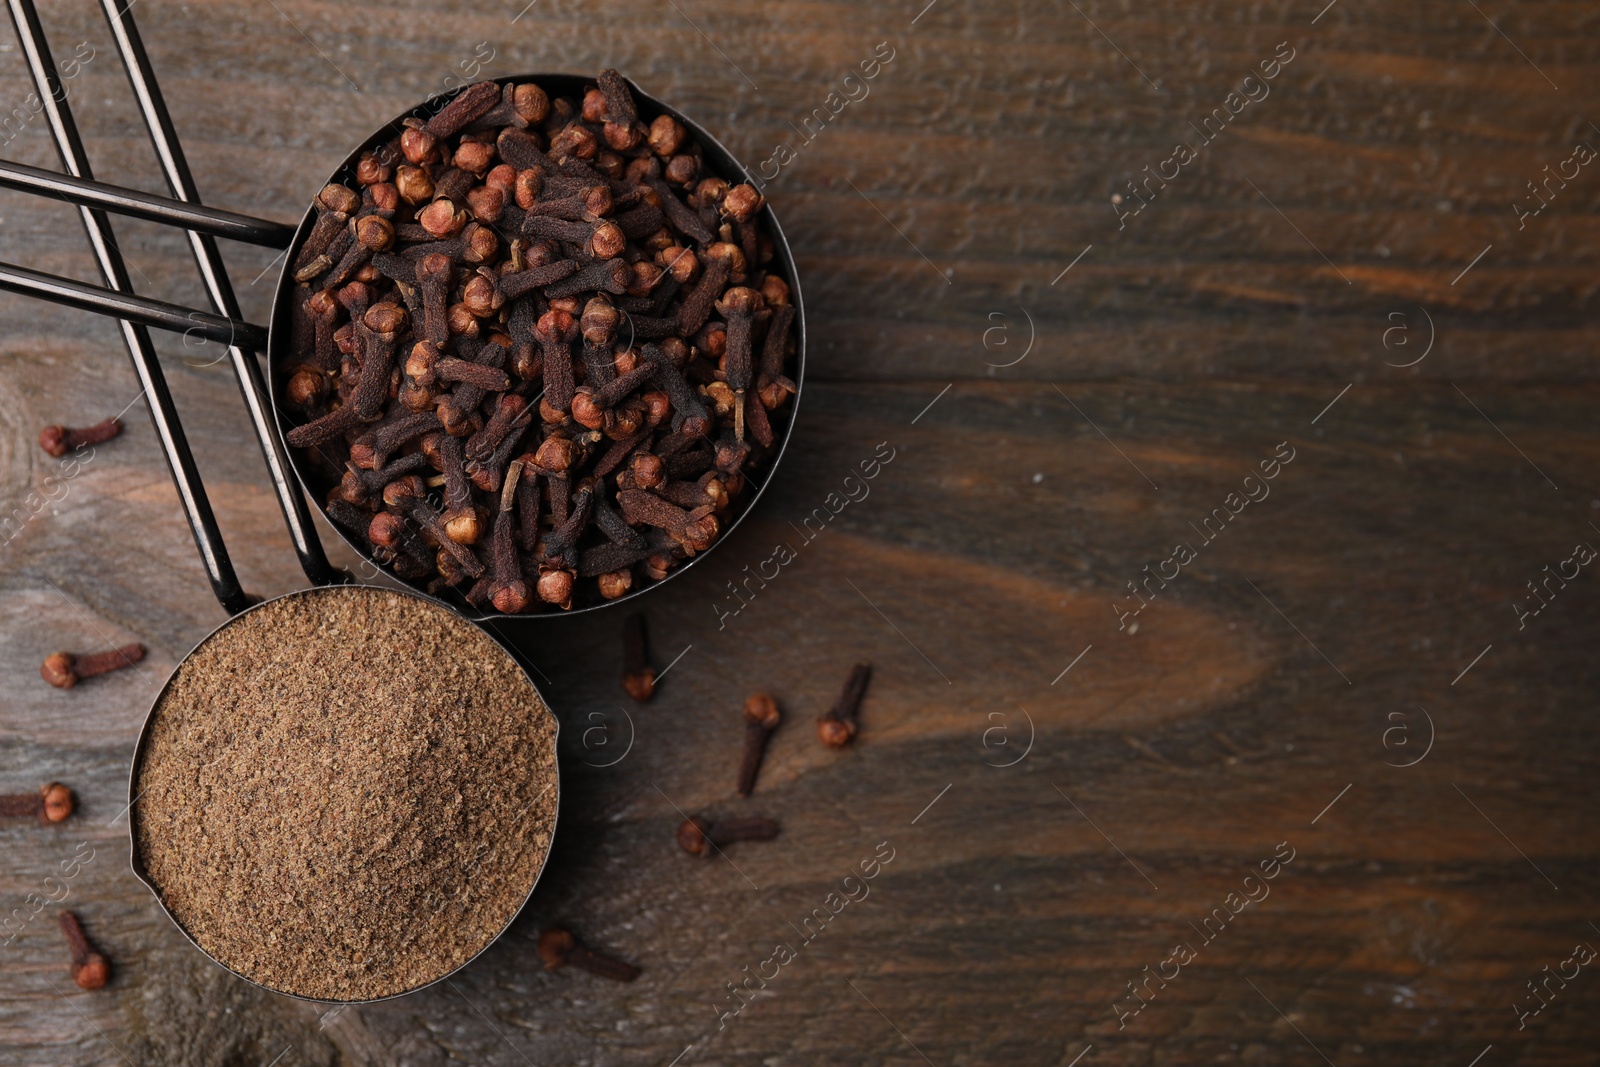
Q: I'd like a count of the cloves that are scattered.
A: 9